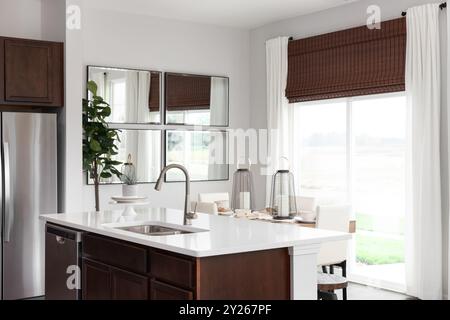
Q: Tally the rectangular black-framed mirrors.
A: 4